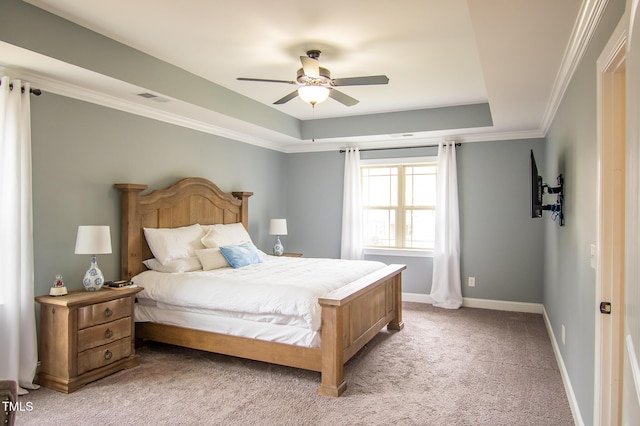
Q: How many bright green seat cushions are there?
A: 0